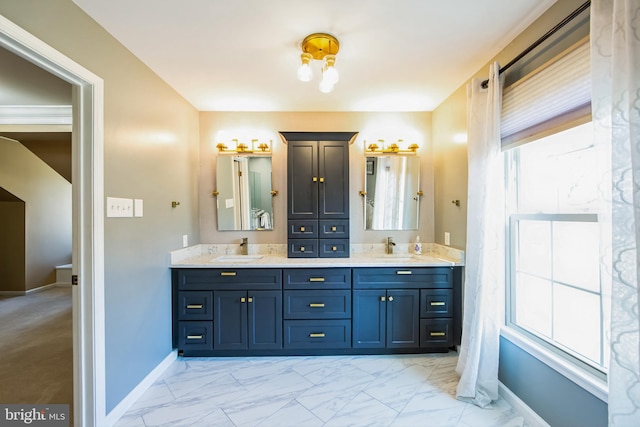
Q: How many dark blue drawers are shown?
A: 13